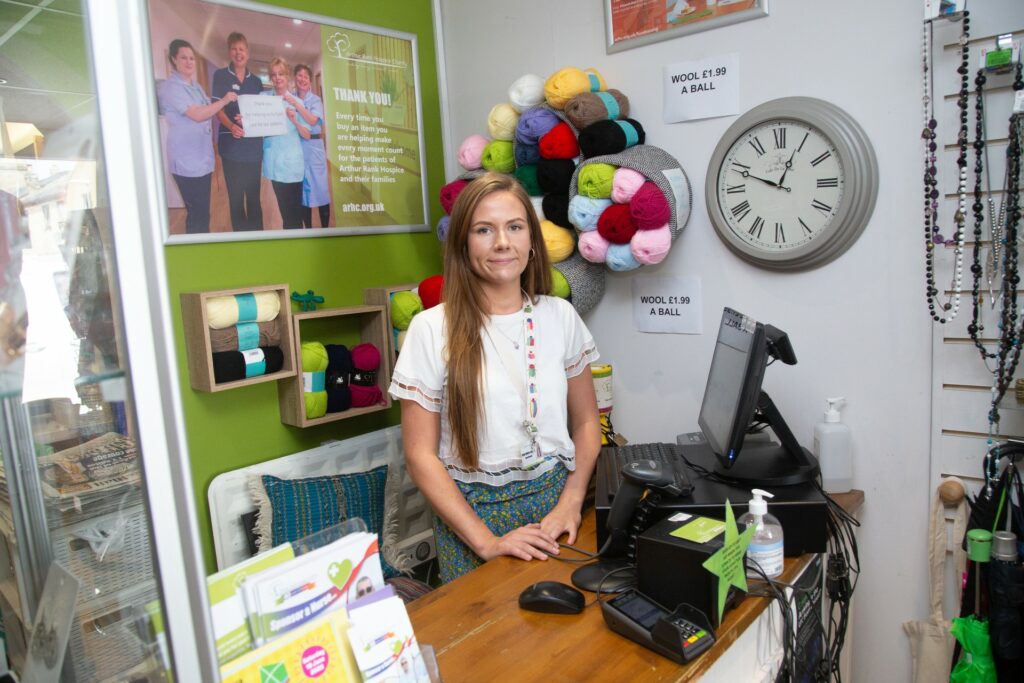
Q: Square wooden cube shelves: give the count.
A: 3